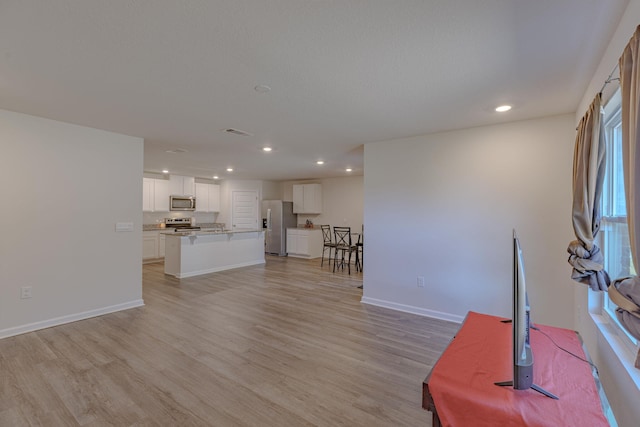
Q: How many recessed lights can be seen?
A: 7